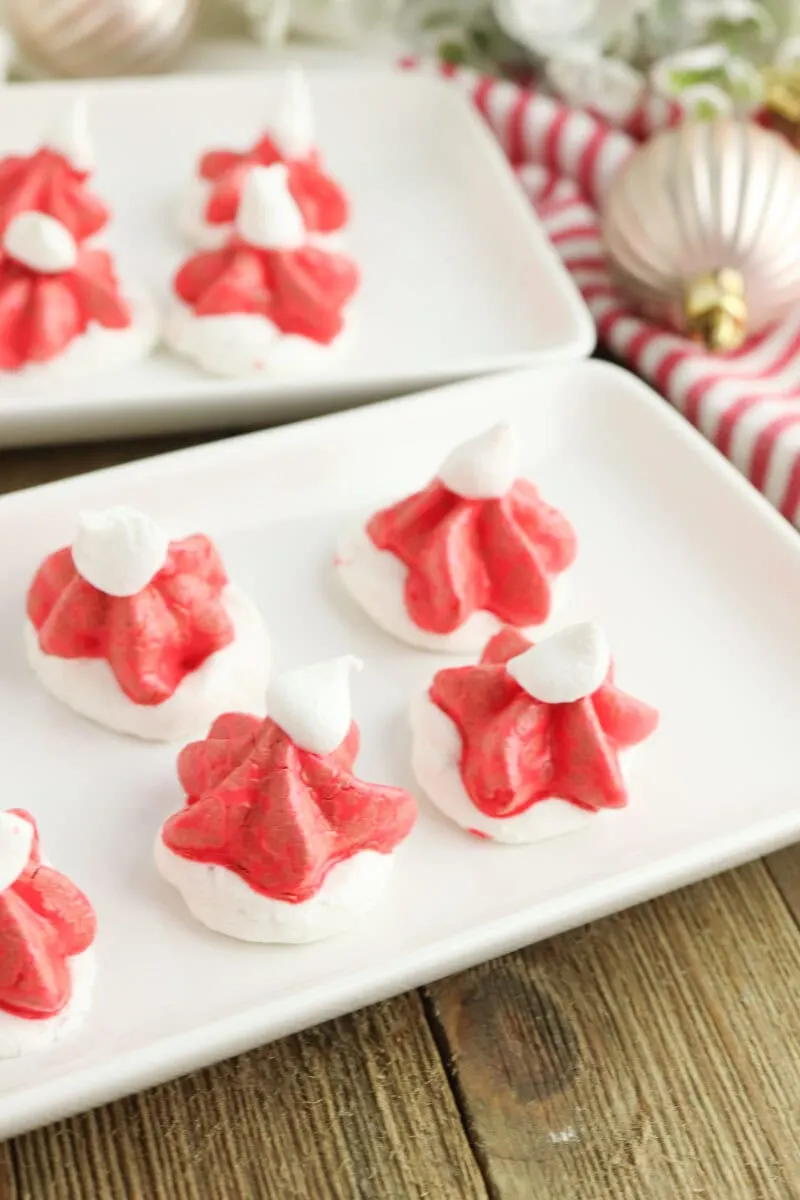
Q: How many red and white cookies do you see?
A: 9